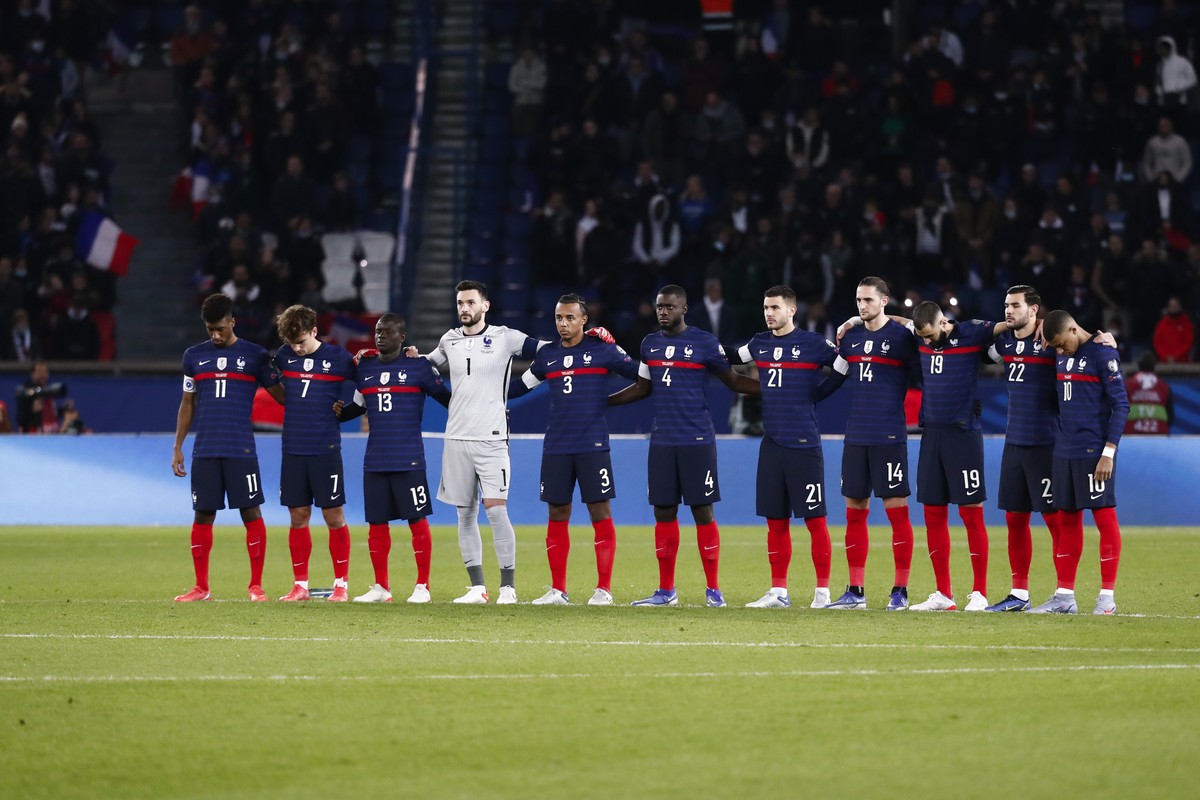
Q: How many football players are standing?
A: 11